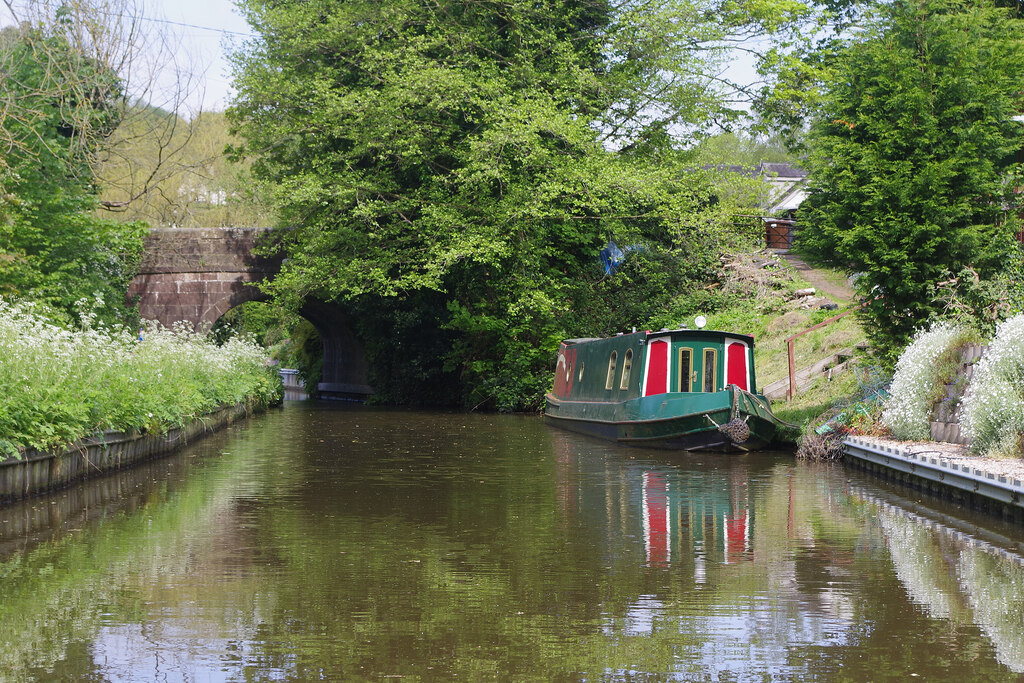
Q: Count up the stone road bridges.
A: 1